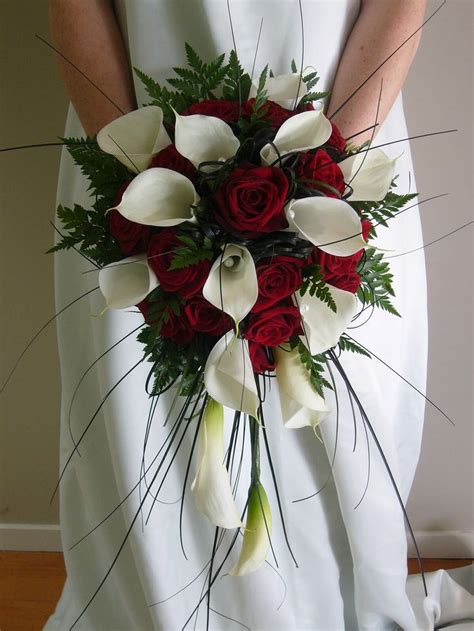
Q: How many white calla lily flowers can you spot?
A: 14